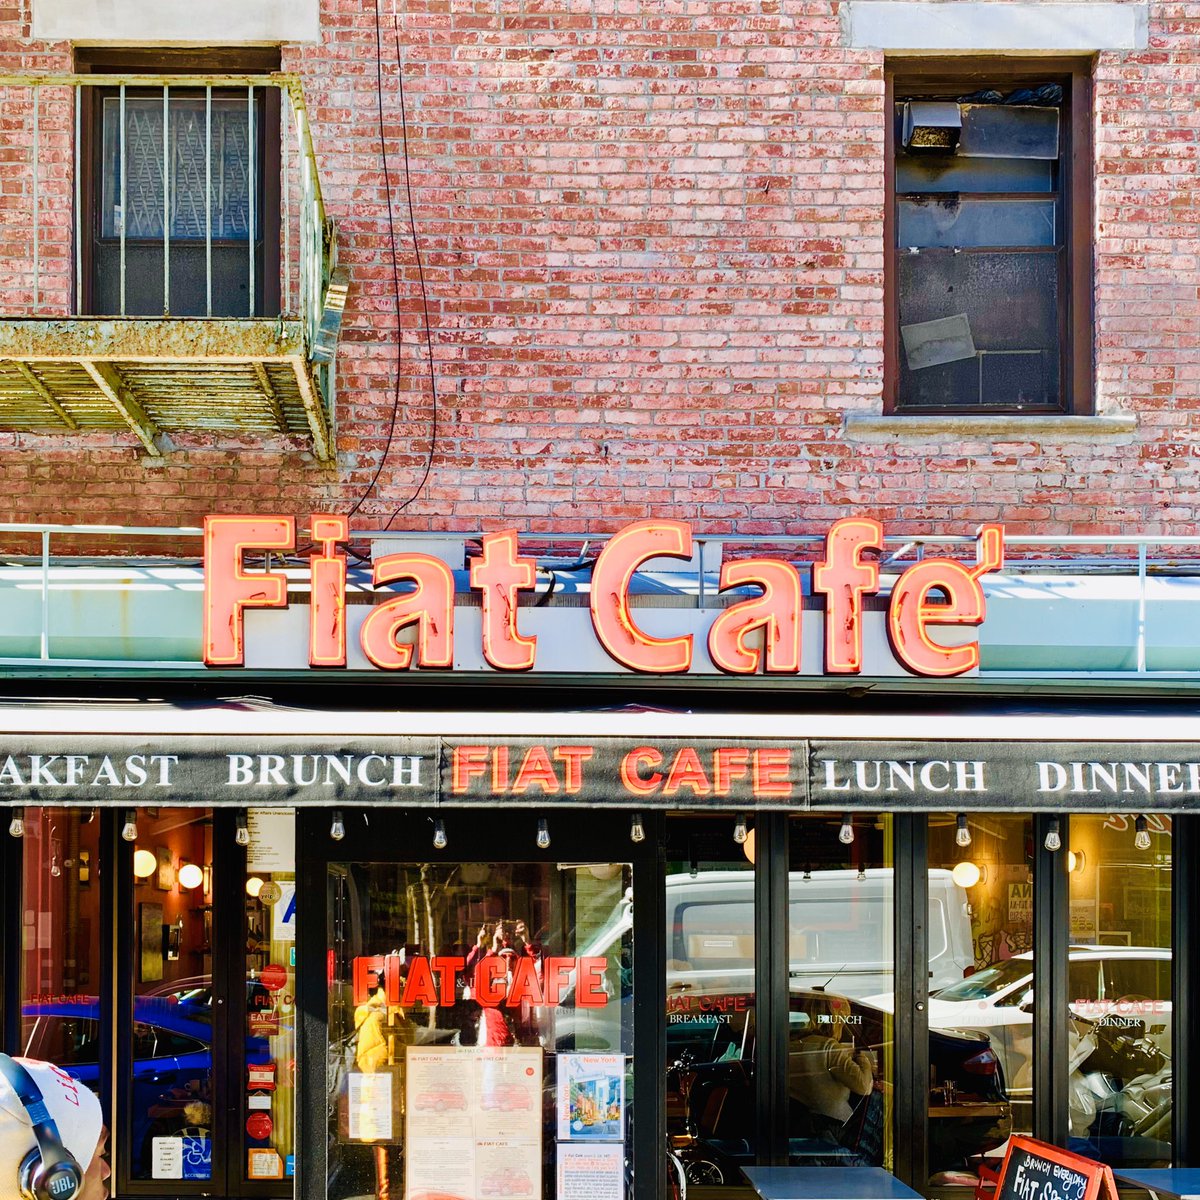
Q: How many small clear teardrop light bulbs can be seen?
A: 12